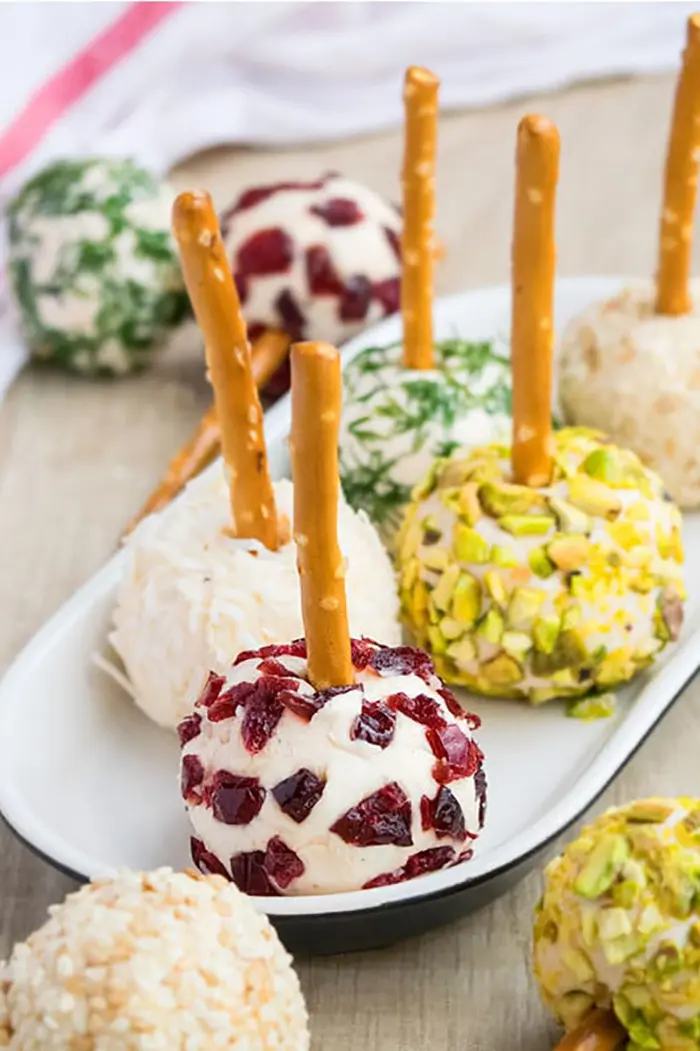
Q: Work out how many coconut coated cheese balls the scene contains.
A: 1